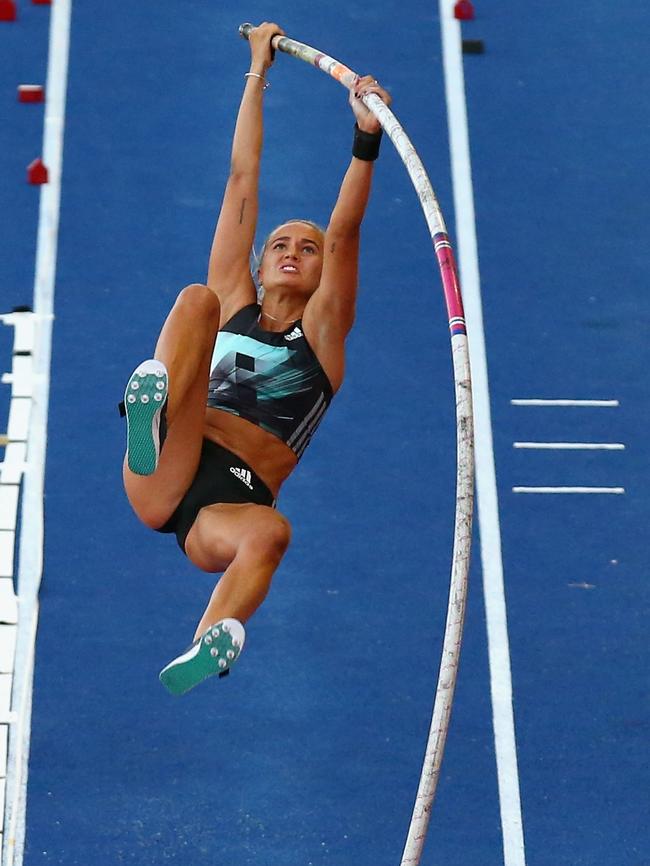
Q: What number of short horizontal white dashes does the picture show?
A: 3